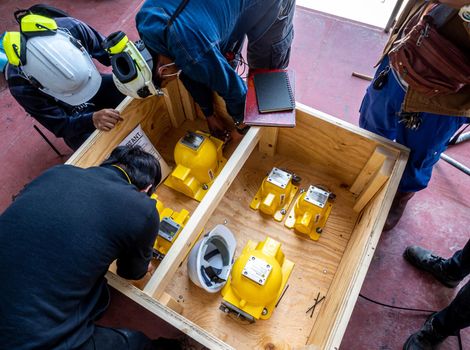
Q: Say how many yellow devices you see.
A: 5